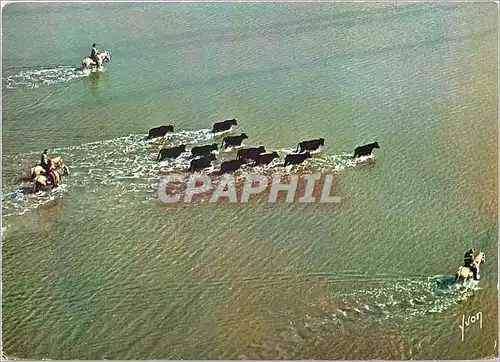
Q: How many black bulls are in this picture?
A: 12